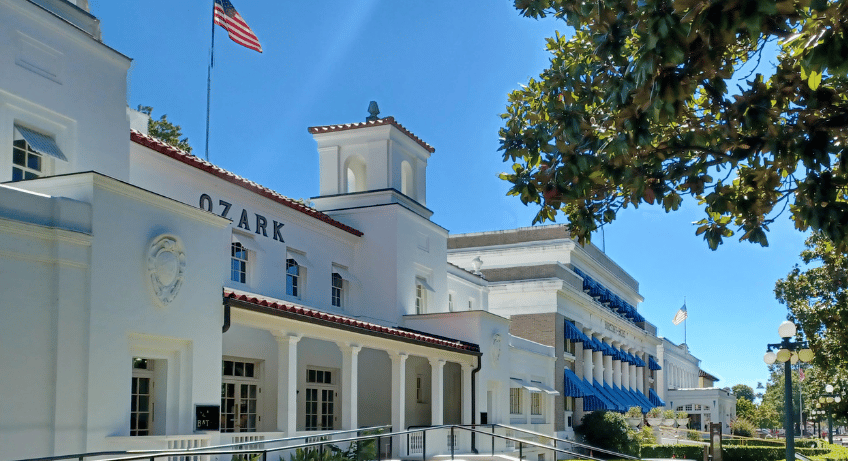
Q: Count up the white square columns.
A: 5